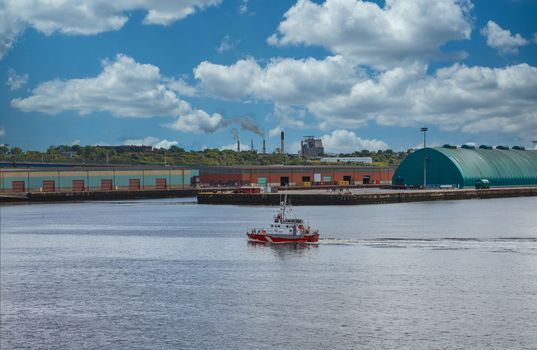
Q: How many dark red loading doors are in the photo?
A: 6